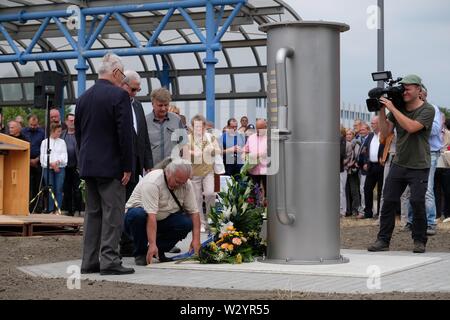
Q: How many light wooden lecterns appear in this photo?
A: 1